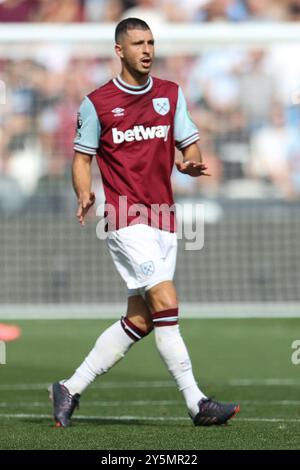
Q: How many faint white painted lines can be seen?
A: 3